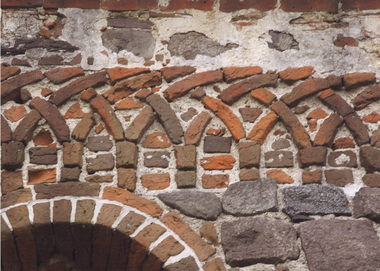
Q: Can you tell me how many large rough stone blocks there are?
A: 6